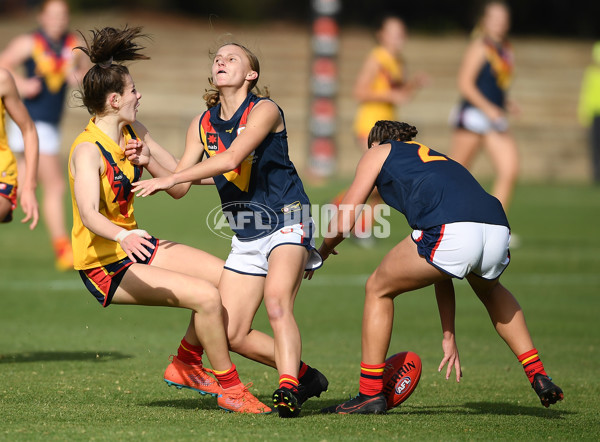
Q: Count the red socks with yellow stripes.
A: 5